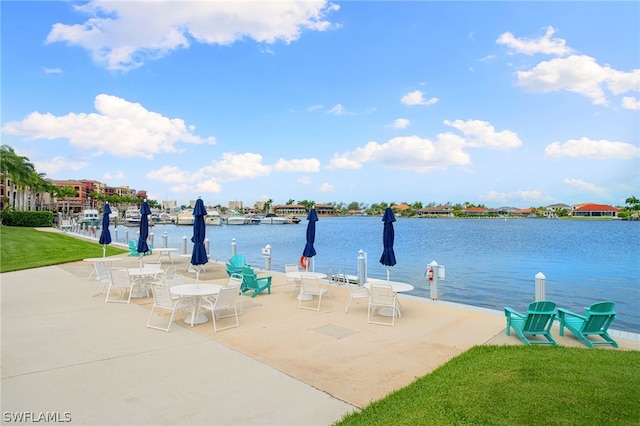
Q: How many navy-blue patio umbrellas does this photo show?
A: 5